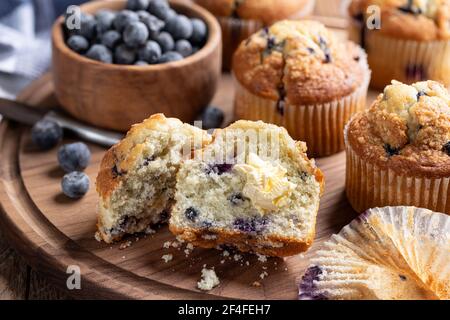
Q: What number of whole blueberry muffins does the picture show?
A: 4